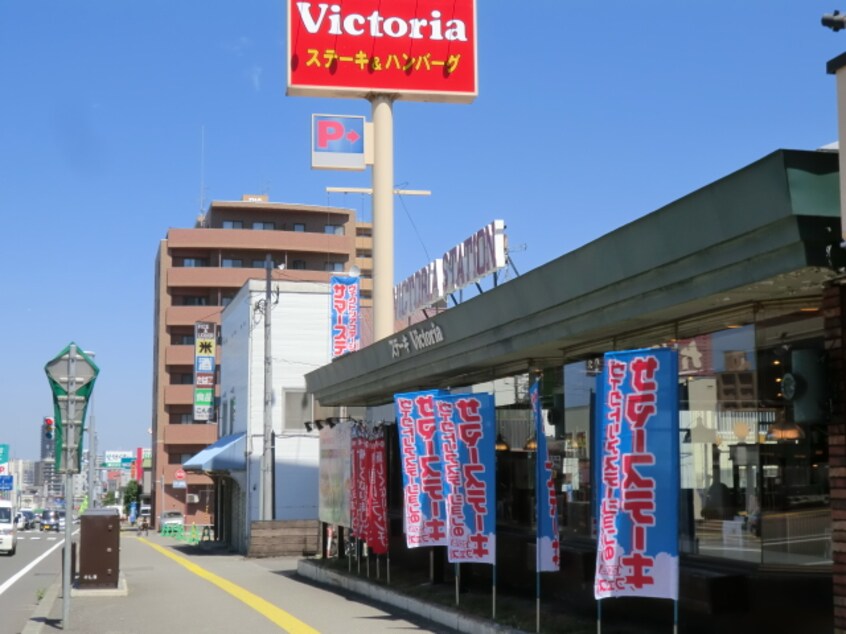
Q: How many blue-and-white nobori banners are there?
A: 5